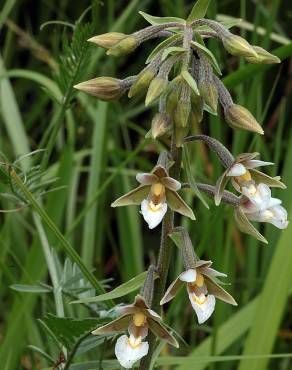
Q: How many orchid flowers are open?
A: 5